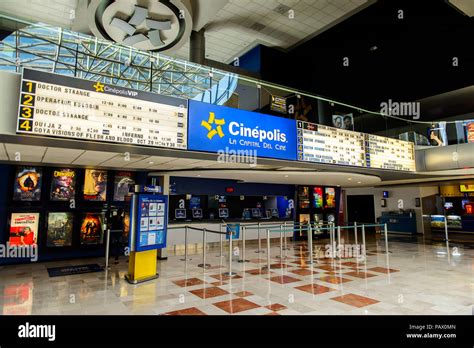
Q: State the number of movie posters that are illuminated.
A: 14